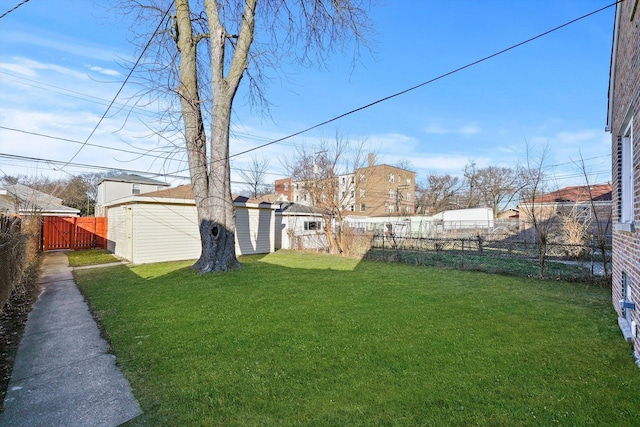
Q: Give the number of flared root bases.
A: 1